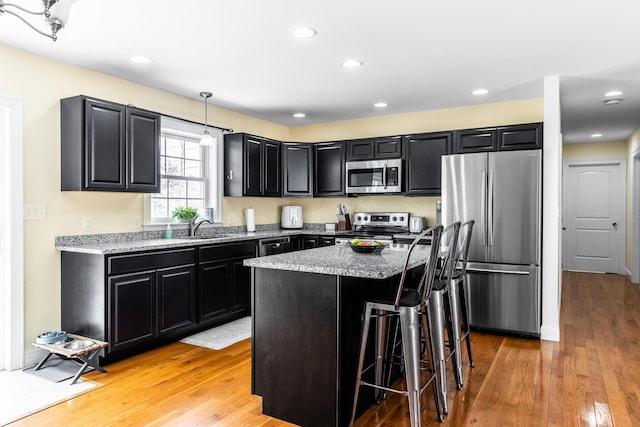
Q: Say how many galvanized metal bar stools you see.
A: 3